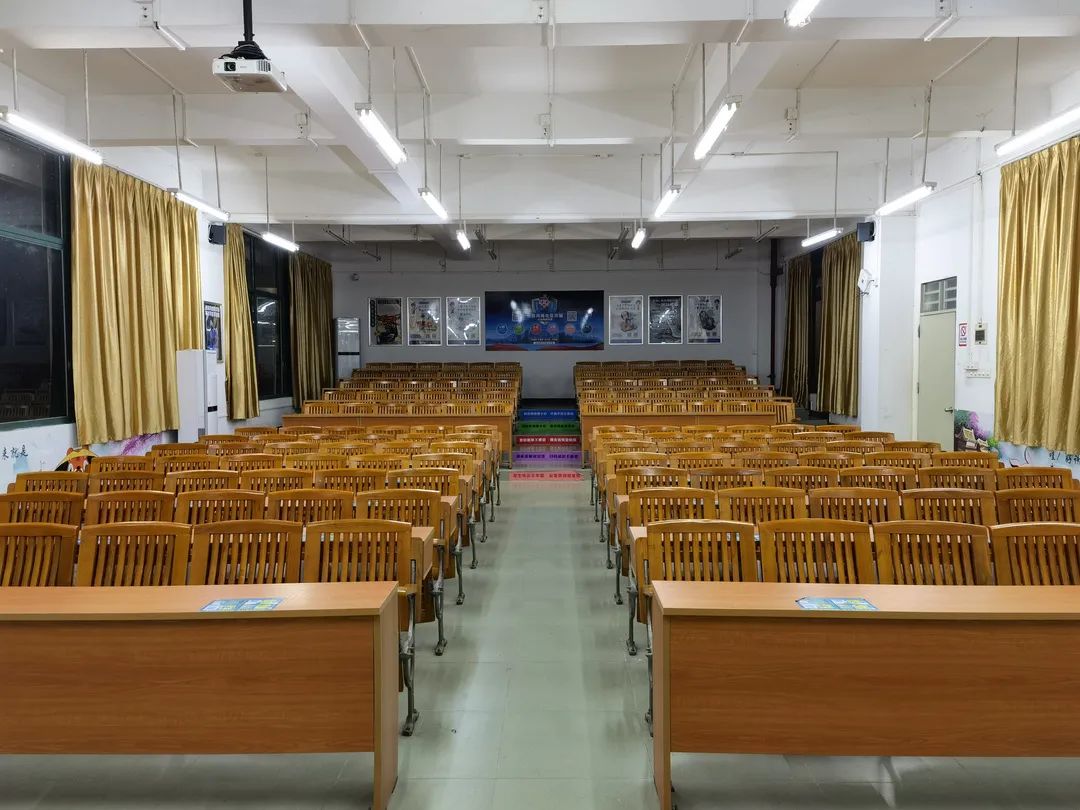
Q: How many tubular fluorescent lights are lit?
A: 13